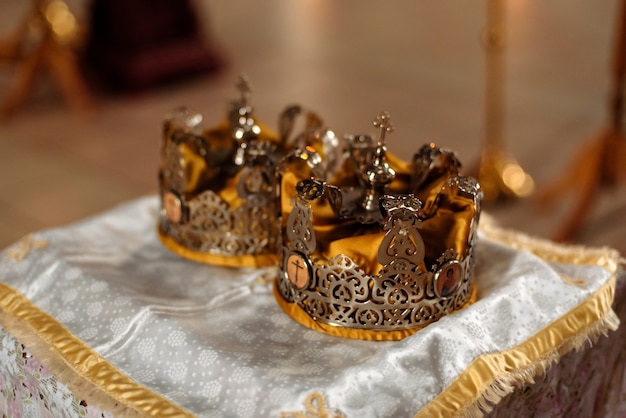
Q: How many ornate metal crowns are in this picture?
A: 2